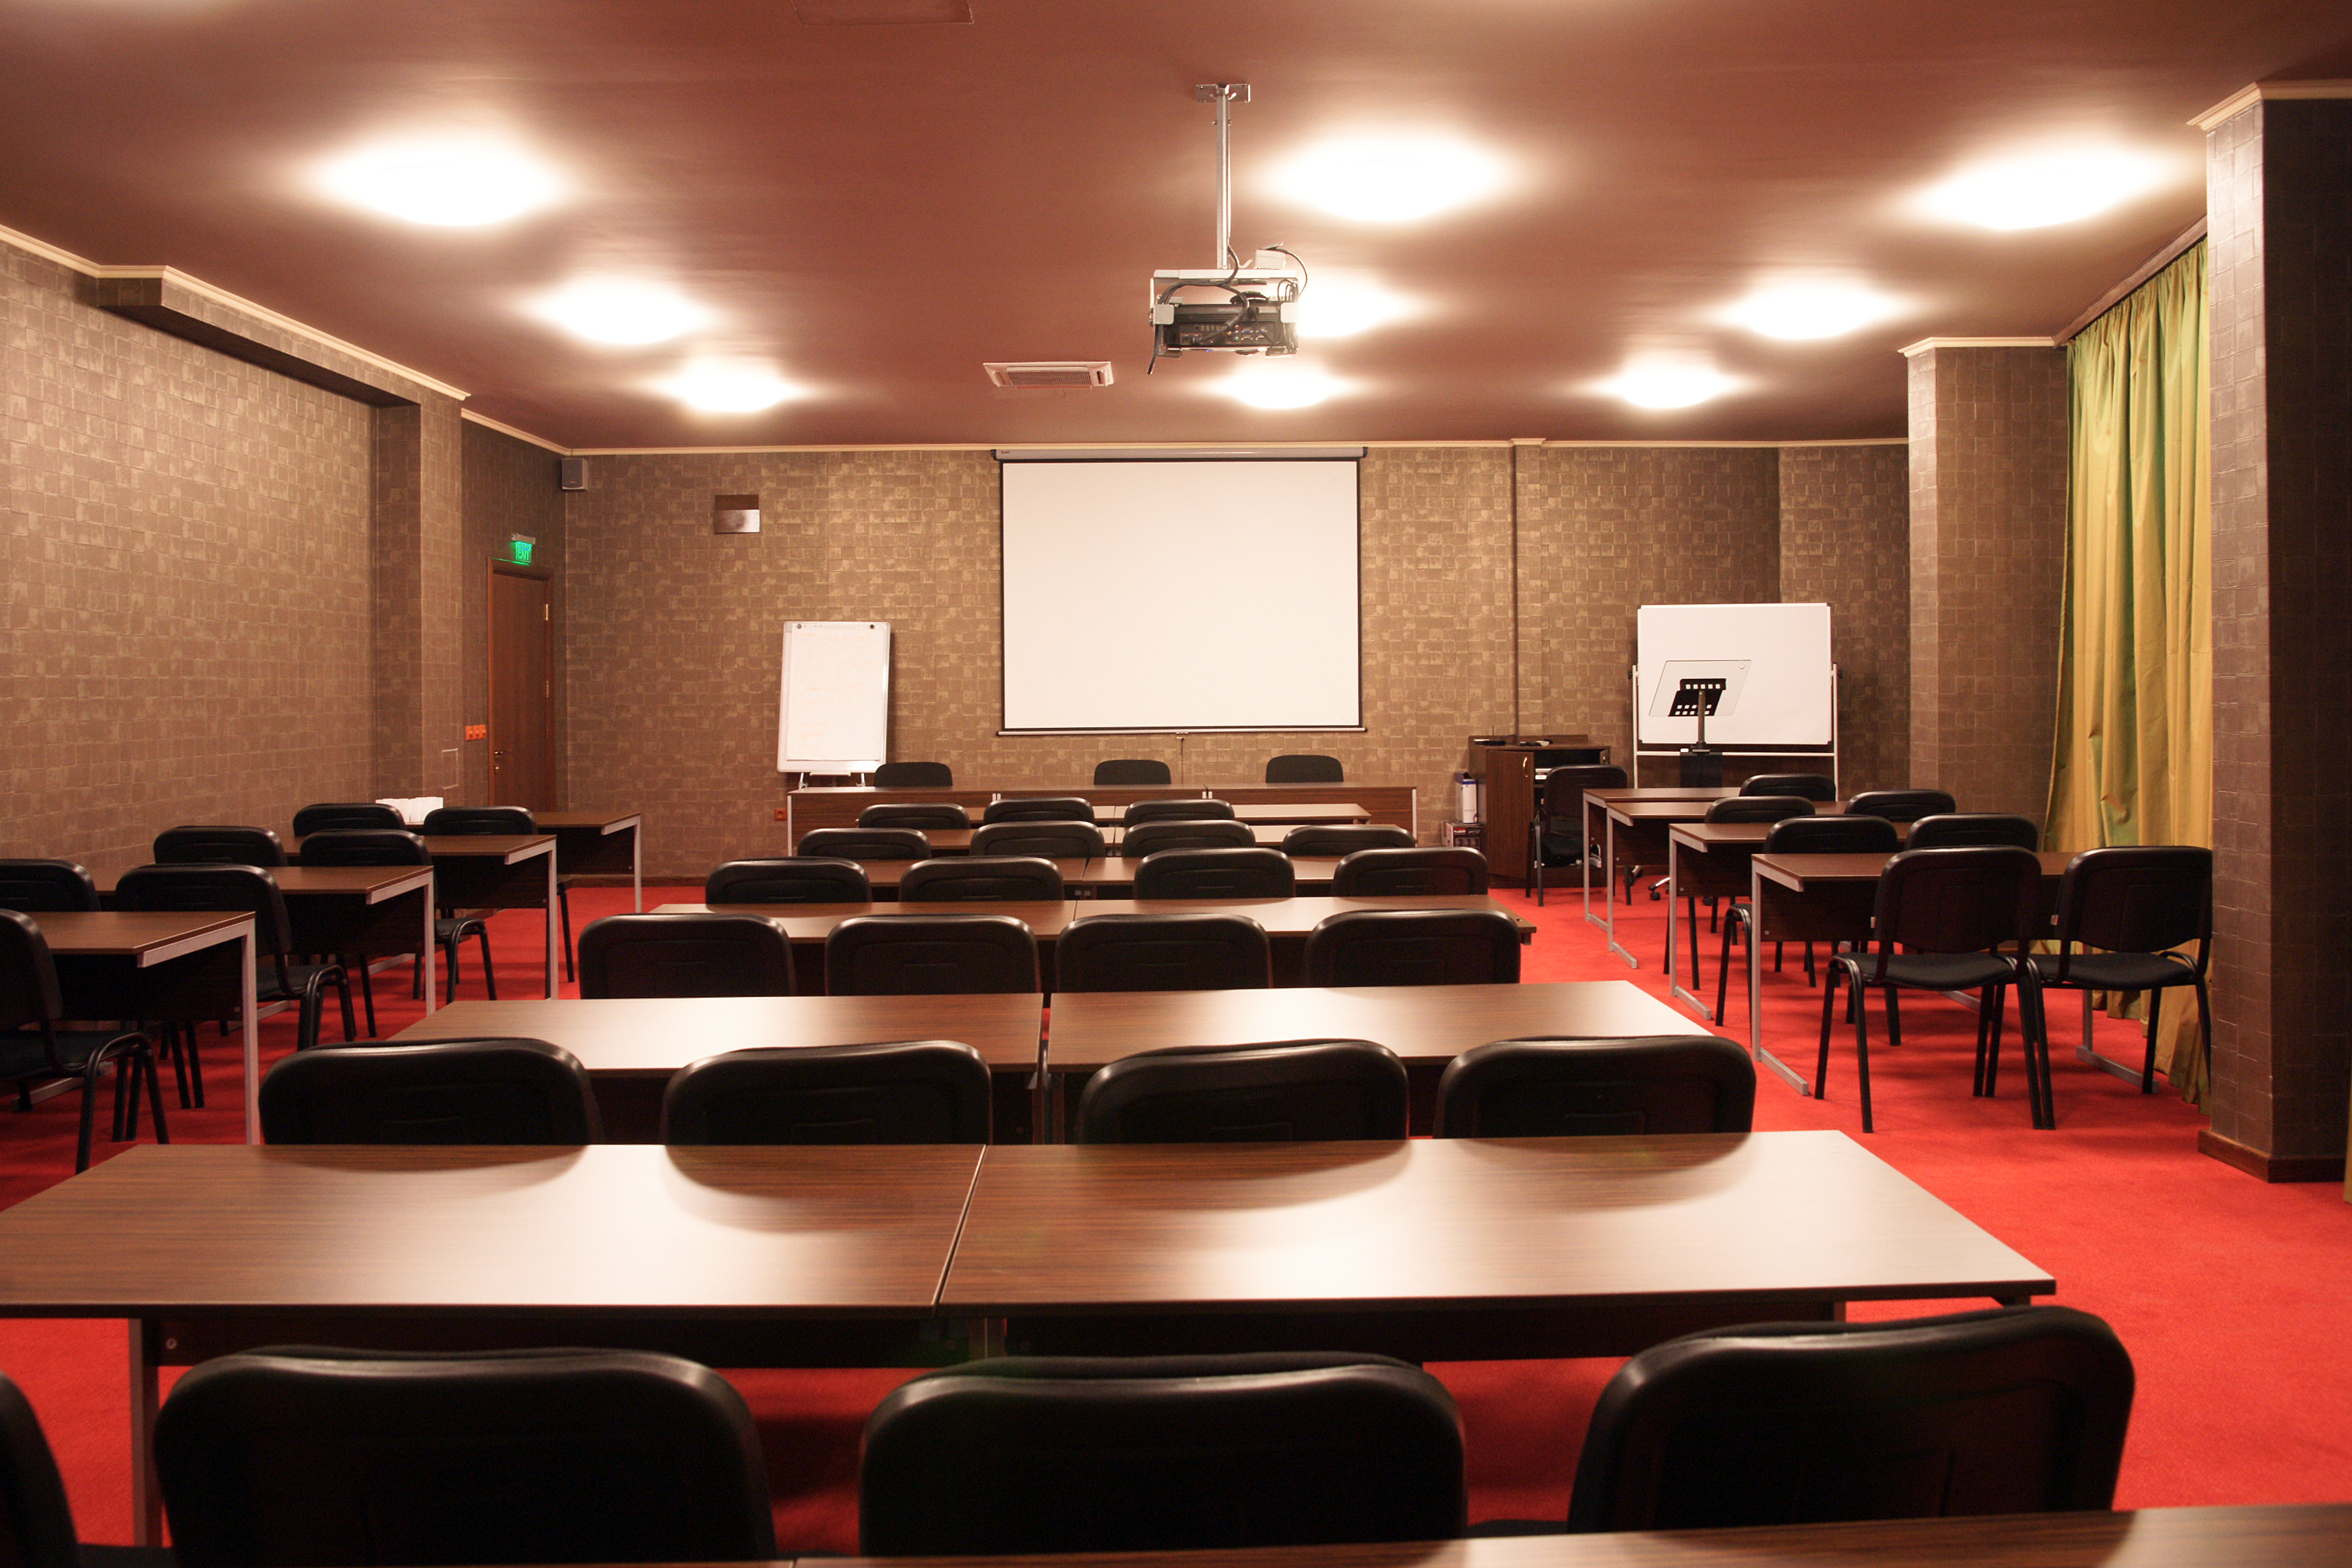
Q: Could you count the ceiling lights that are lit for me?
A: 9